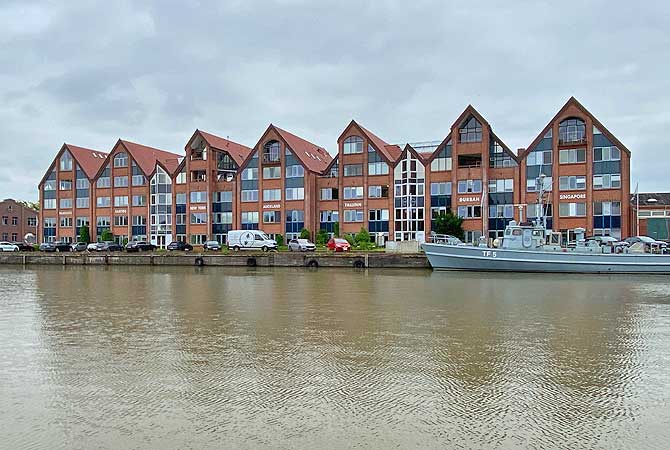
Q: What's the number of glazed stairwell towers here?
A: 2